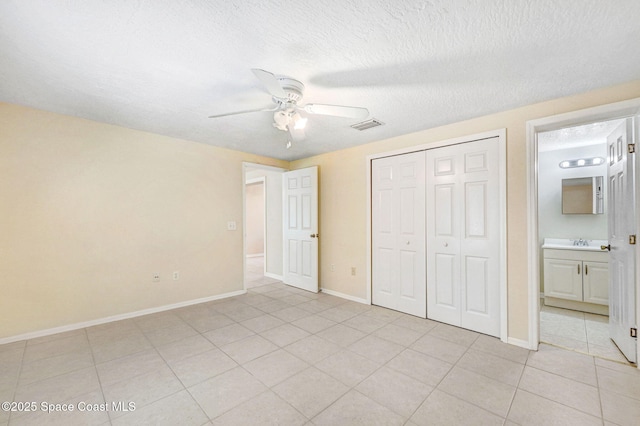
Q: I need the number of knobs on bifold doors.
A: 2